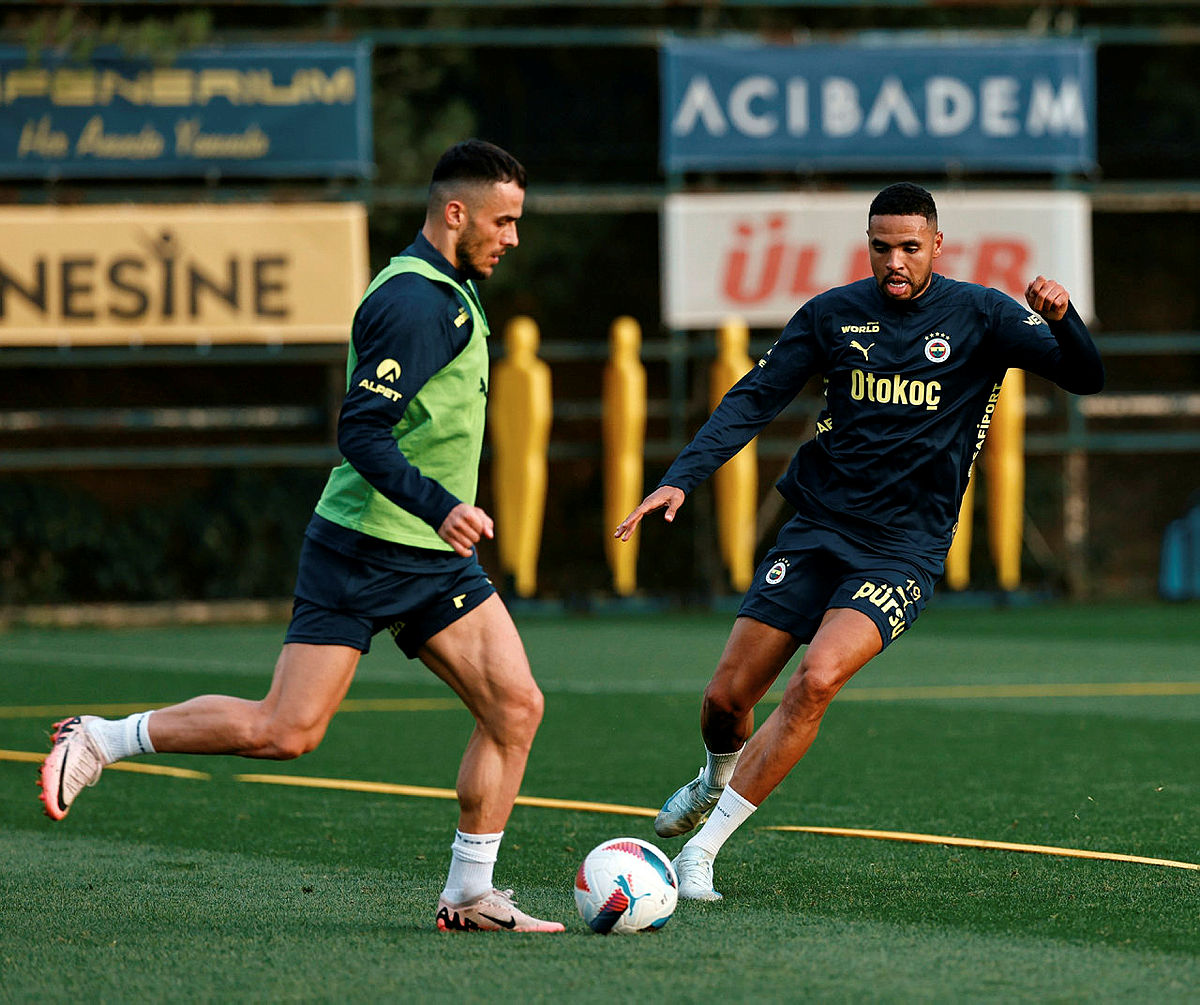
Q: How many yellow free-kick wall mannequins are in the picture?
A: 5